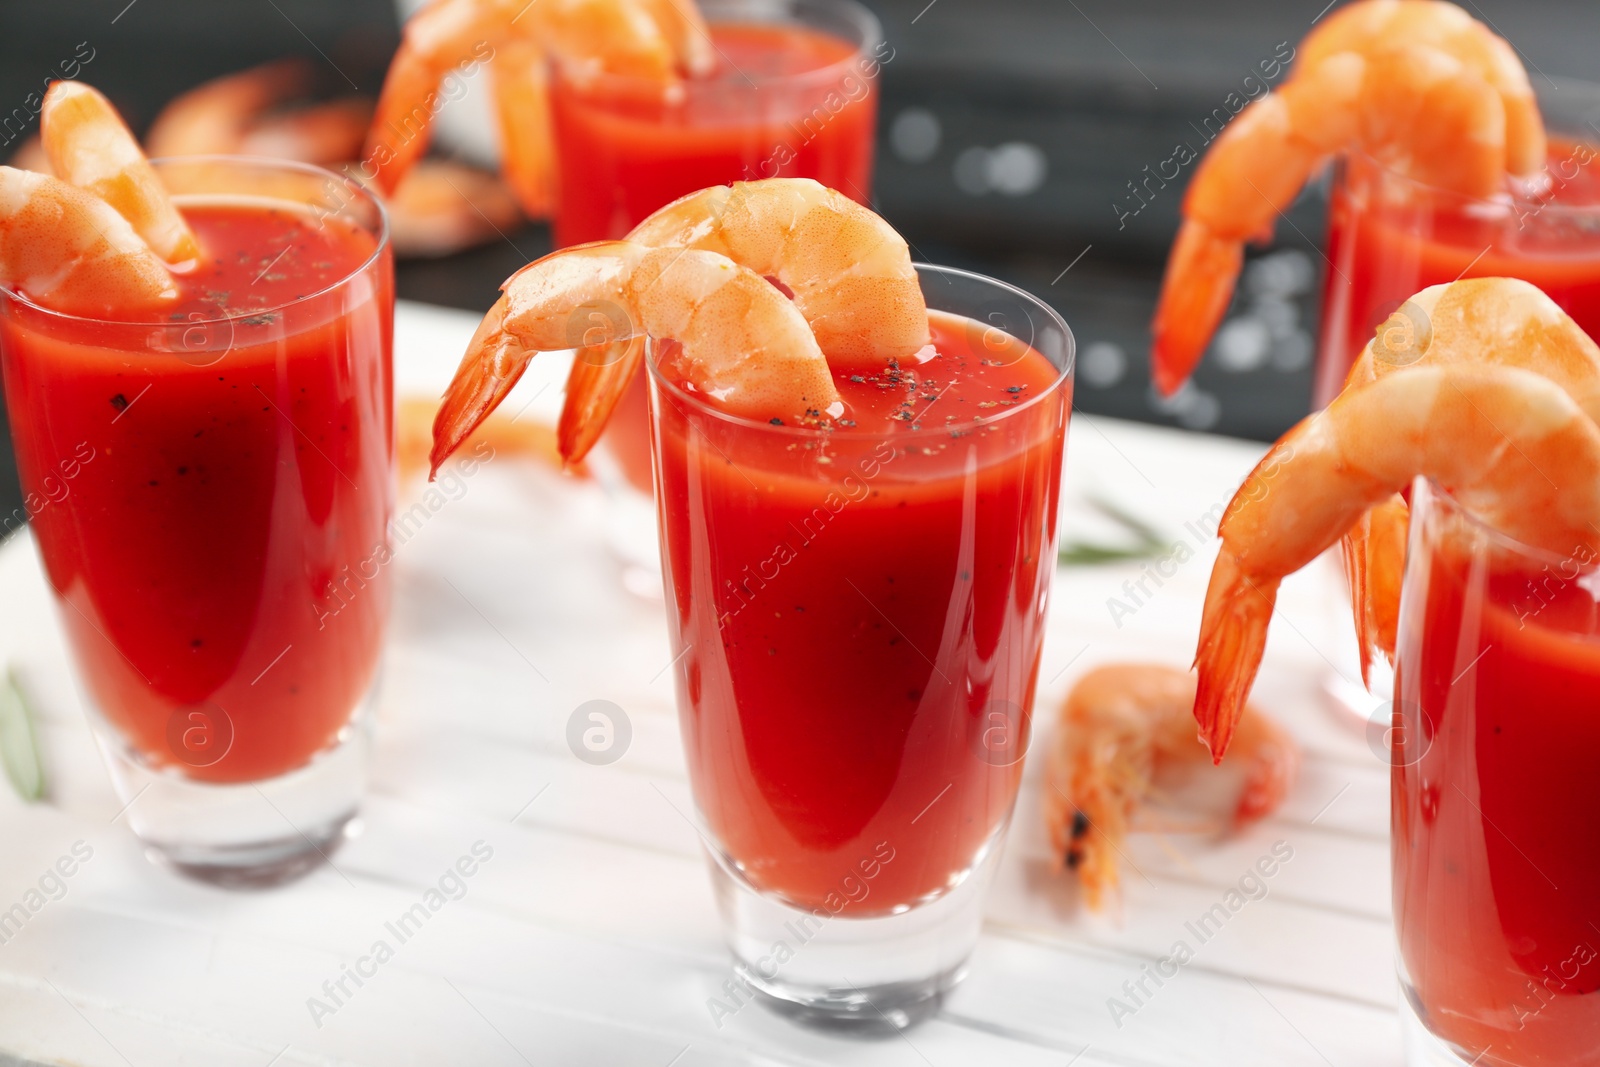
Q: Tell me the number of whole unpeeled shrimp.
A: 1